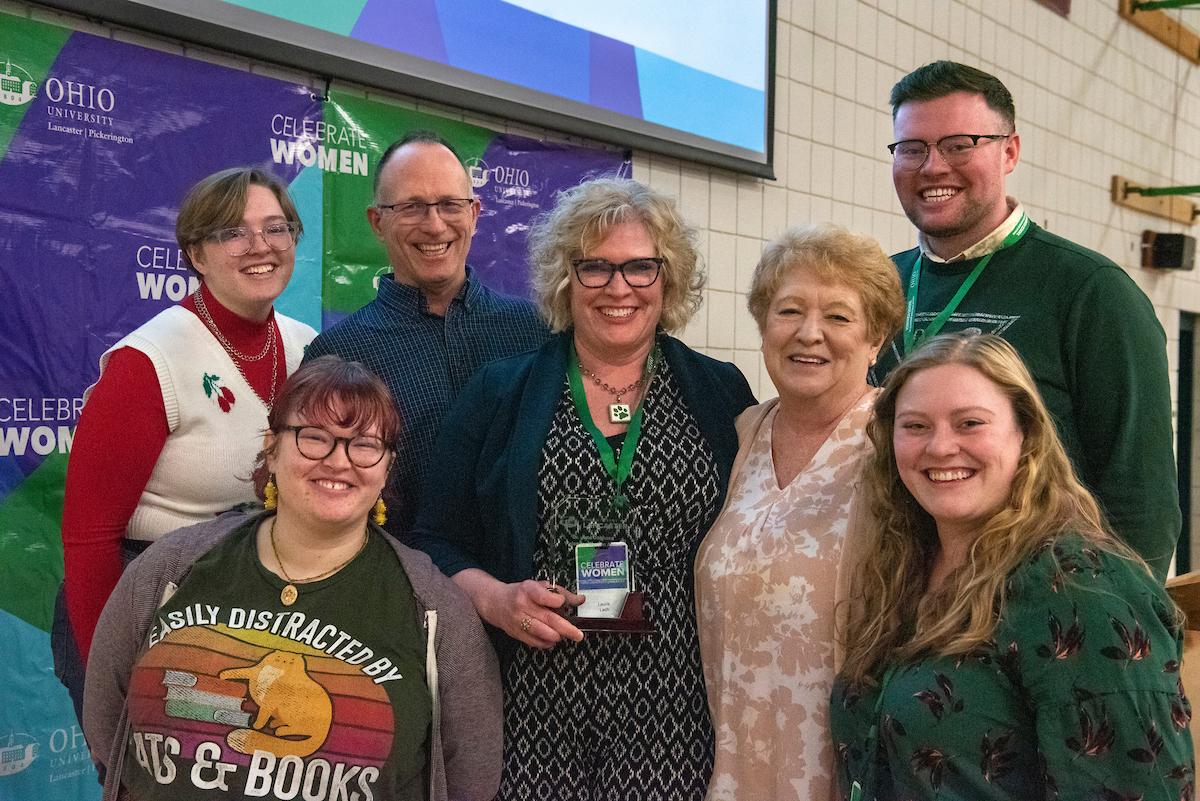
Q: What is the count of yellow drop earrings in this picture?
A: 2